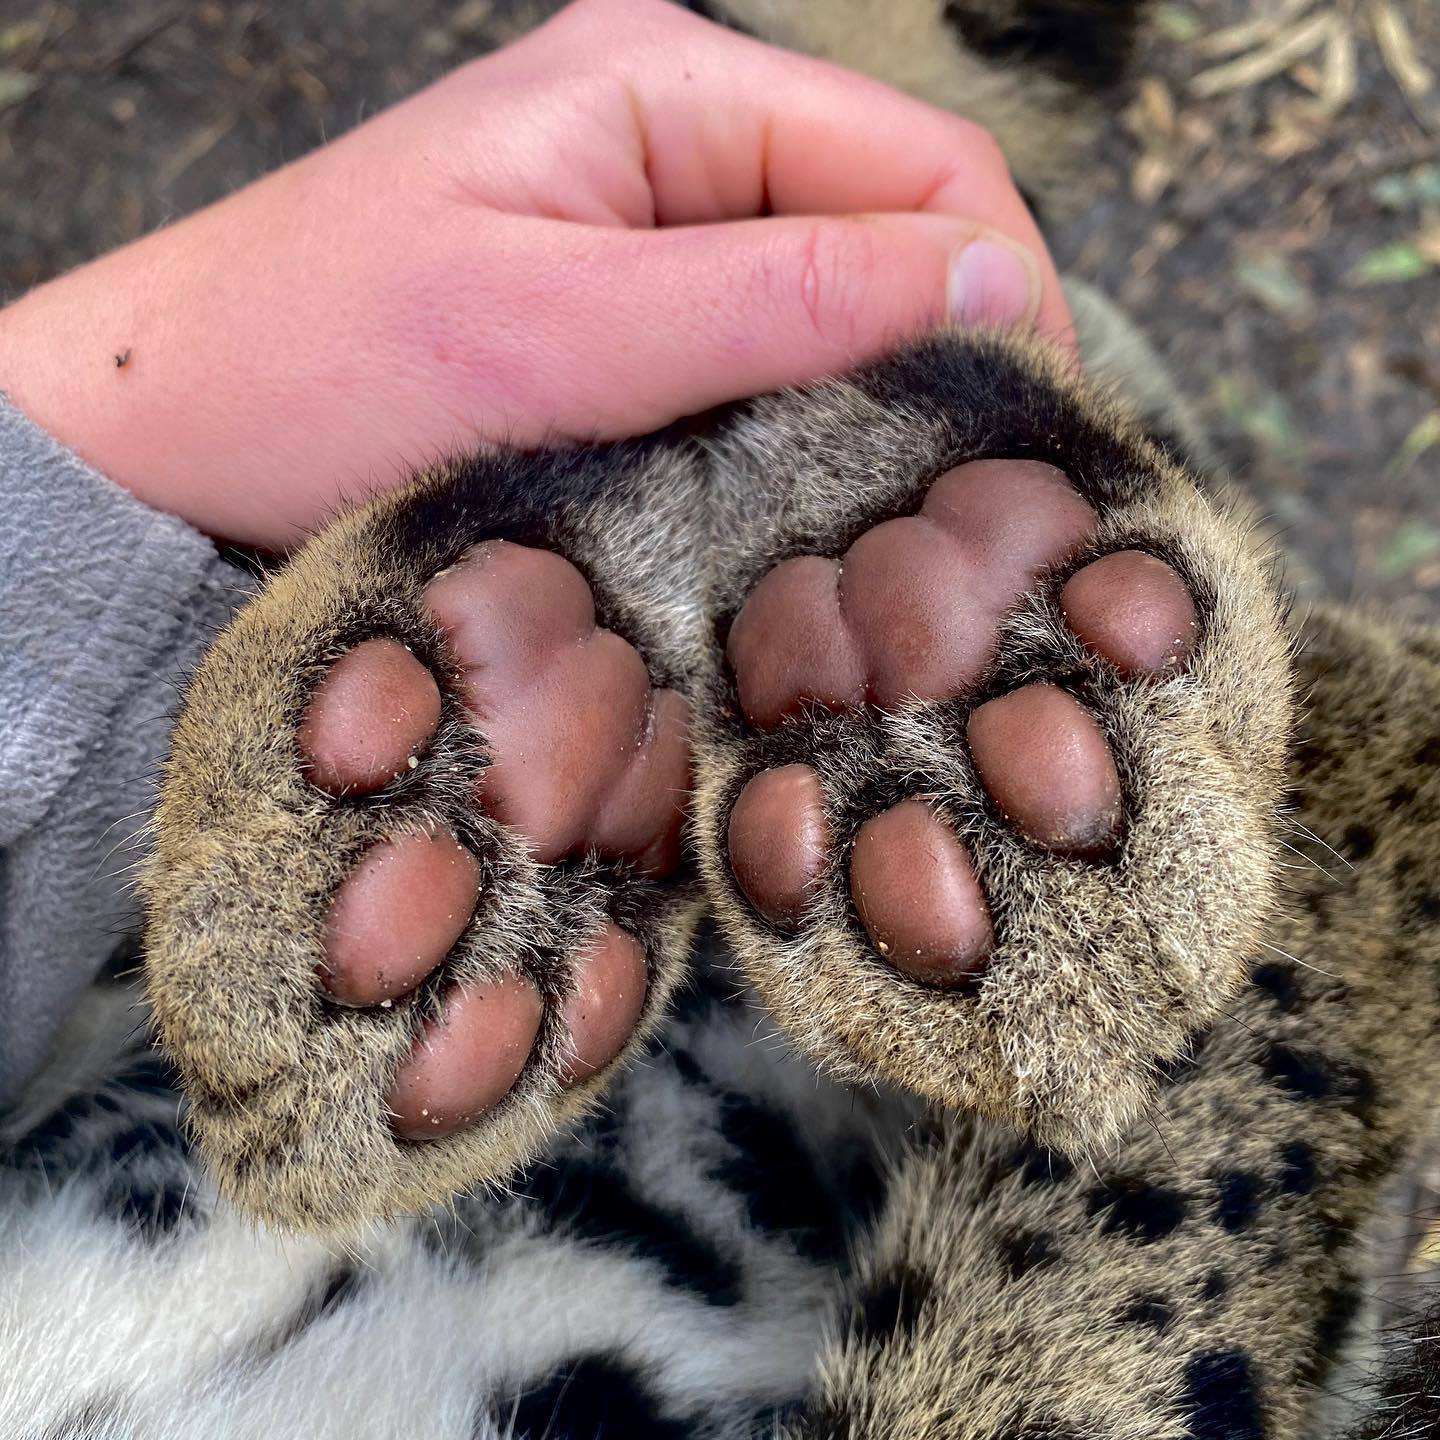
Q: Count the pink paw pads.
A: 10